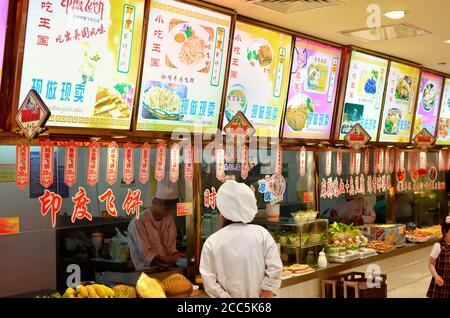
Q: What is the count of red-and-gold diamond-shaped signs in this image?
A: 4